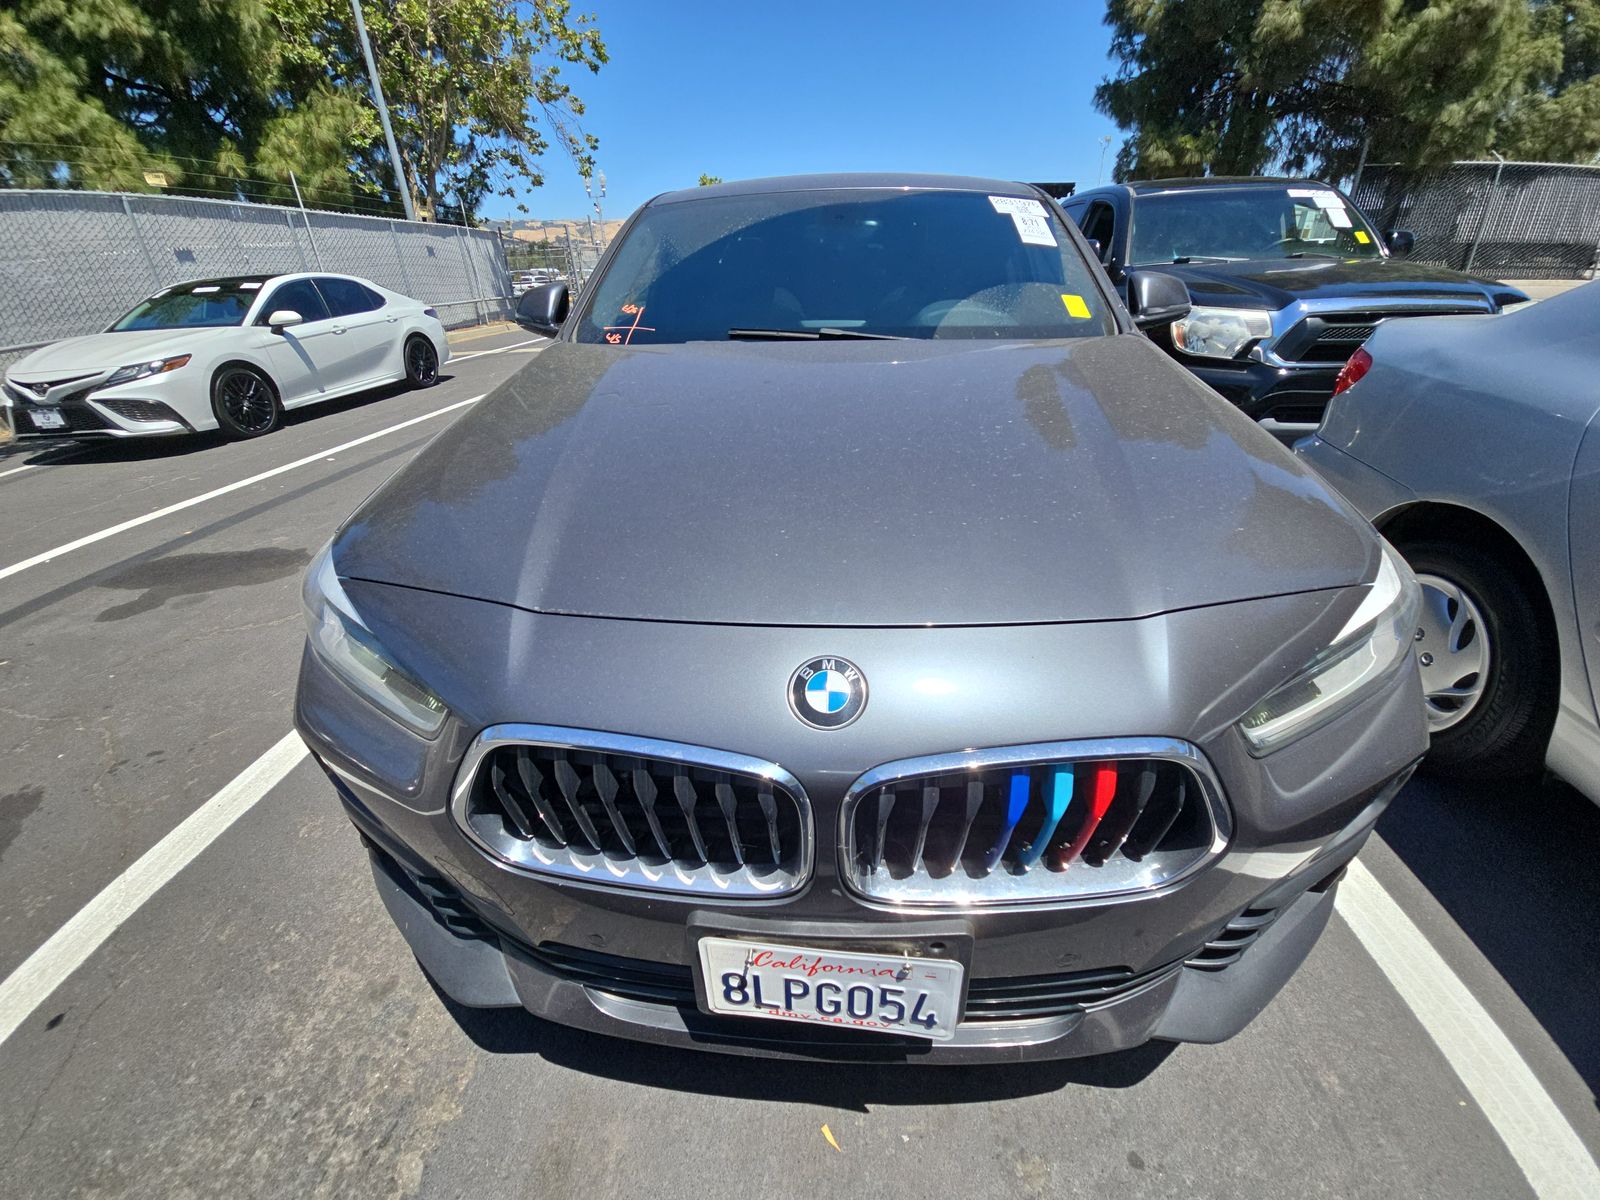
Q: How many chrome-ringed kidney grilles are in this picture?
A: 2